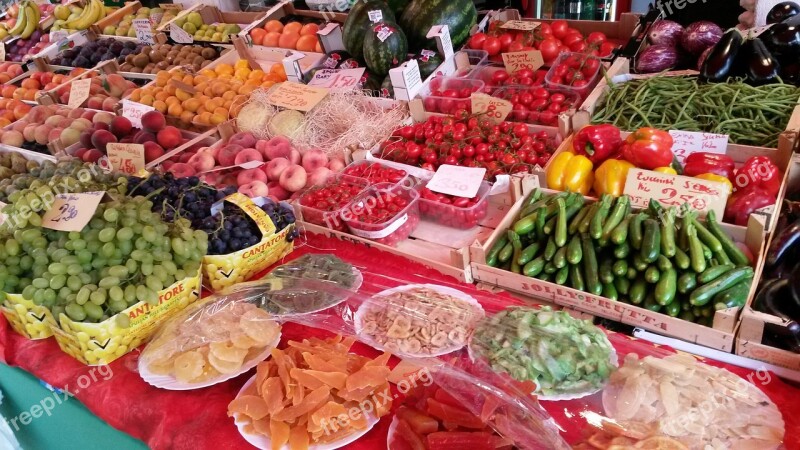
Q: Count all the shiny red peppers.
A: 5